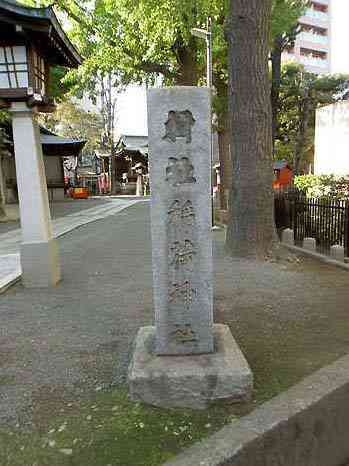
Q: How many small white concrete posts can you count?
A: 3